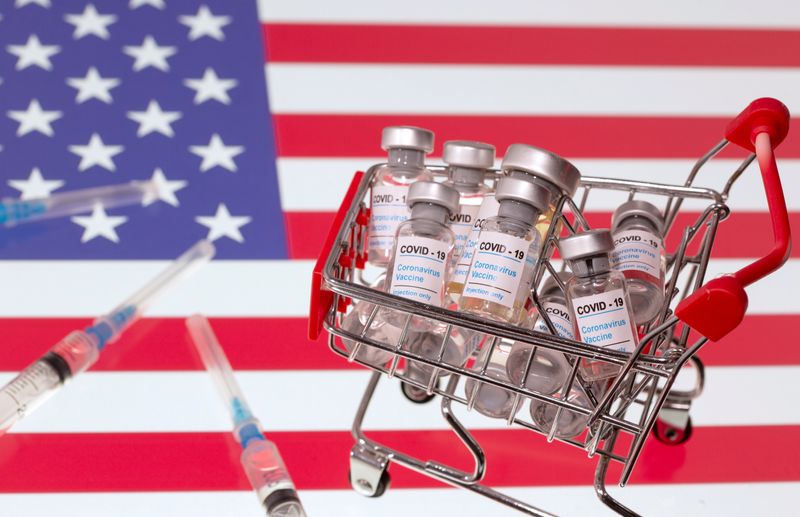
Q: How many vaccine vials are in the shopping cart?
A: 12